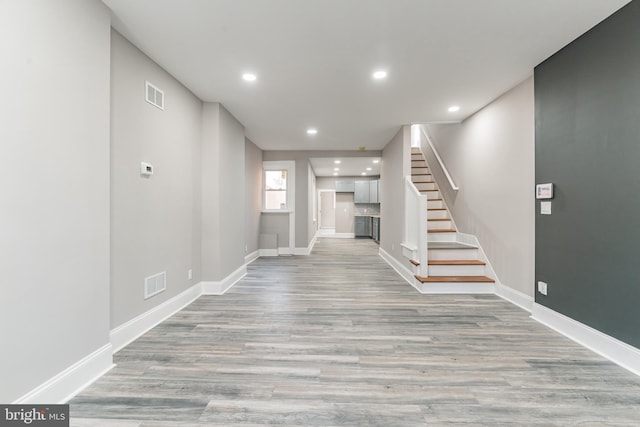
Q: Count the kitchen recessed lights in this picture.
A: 6